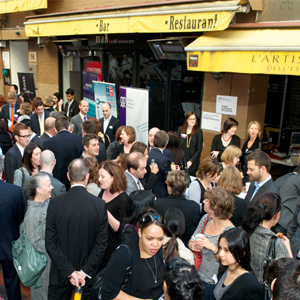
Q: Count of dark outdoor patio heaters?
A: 2